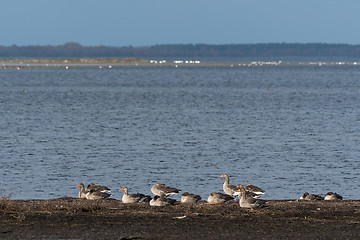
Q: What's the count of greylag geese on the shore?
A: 14